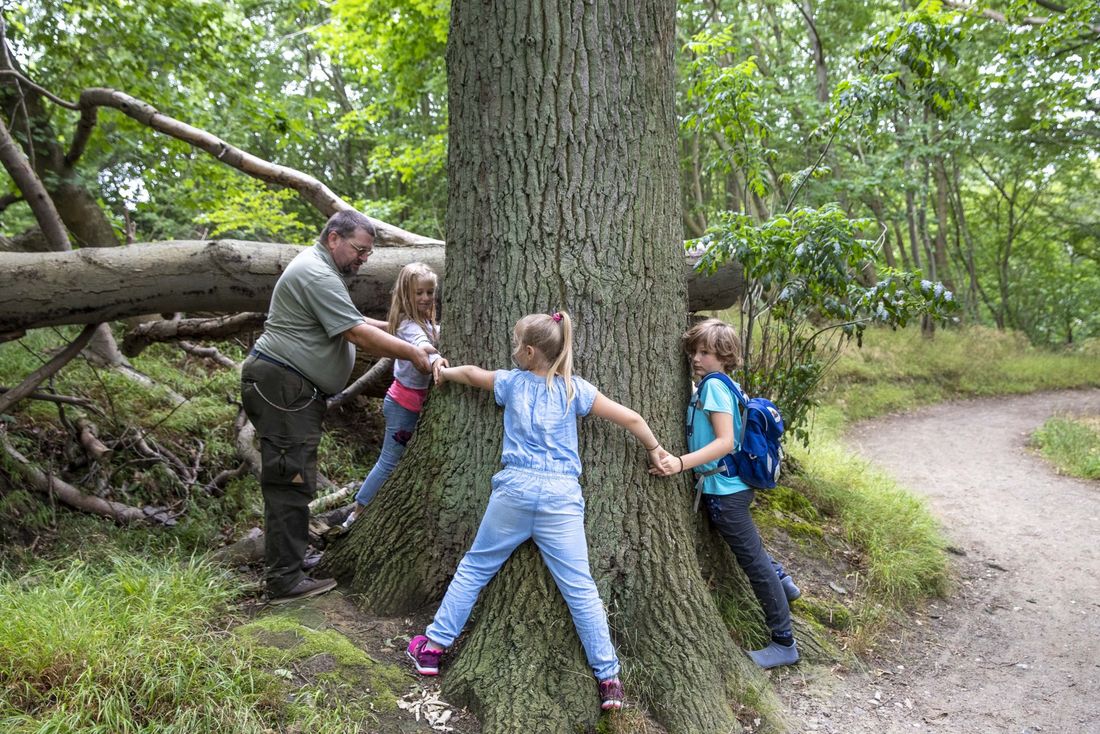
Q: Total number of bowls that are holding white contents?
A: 0